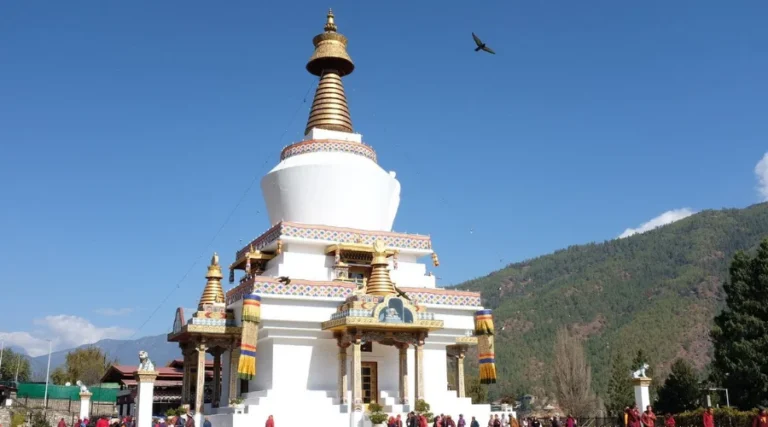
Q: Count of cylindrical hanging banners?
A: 2